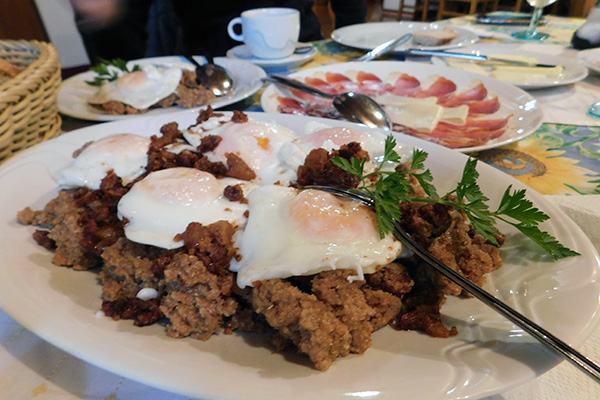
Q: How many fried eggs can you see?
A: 6